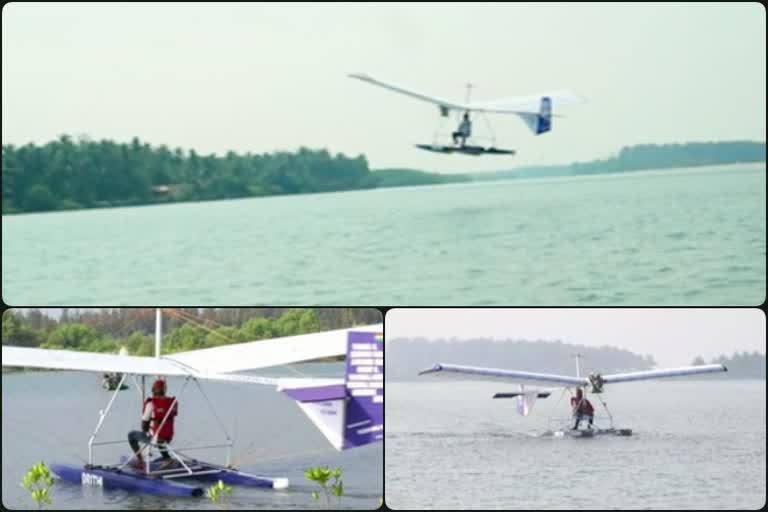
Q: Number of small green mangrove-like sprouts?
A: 3